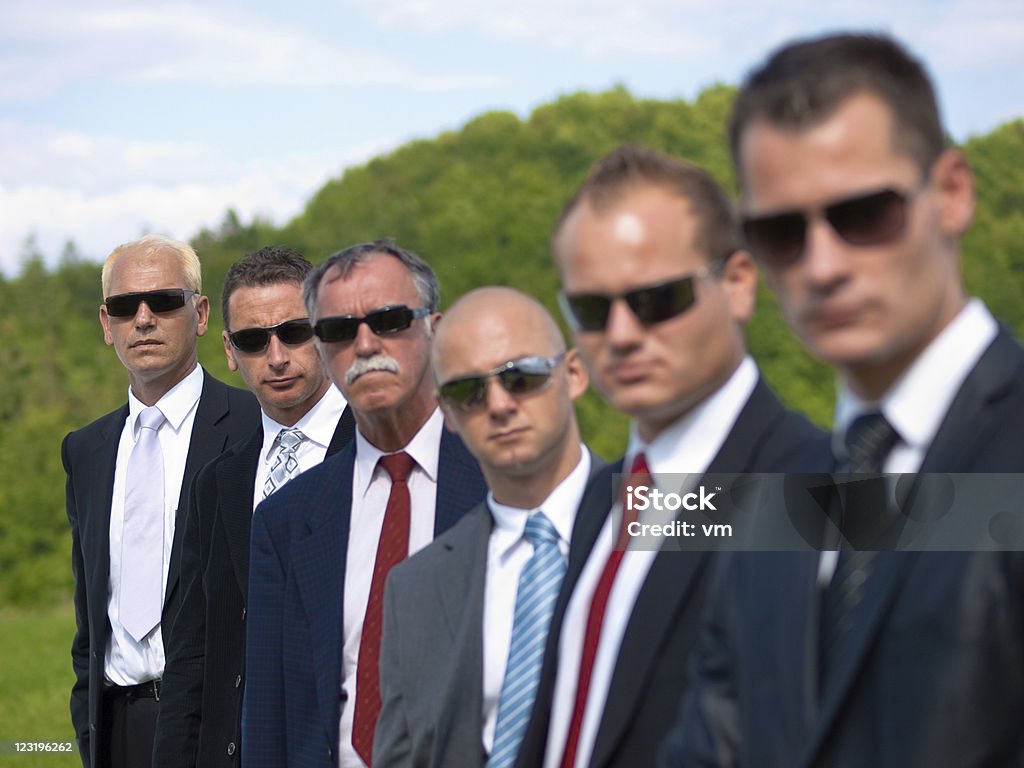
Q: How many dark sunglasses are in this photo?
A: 6